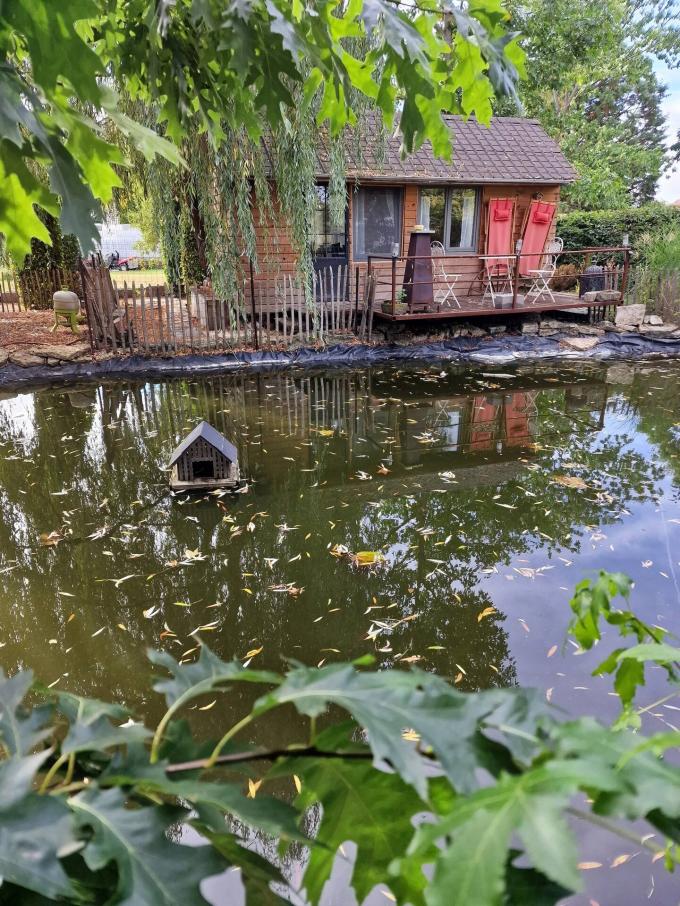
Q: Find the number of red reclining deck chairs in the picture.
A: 2